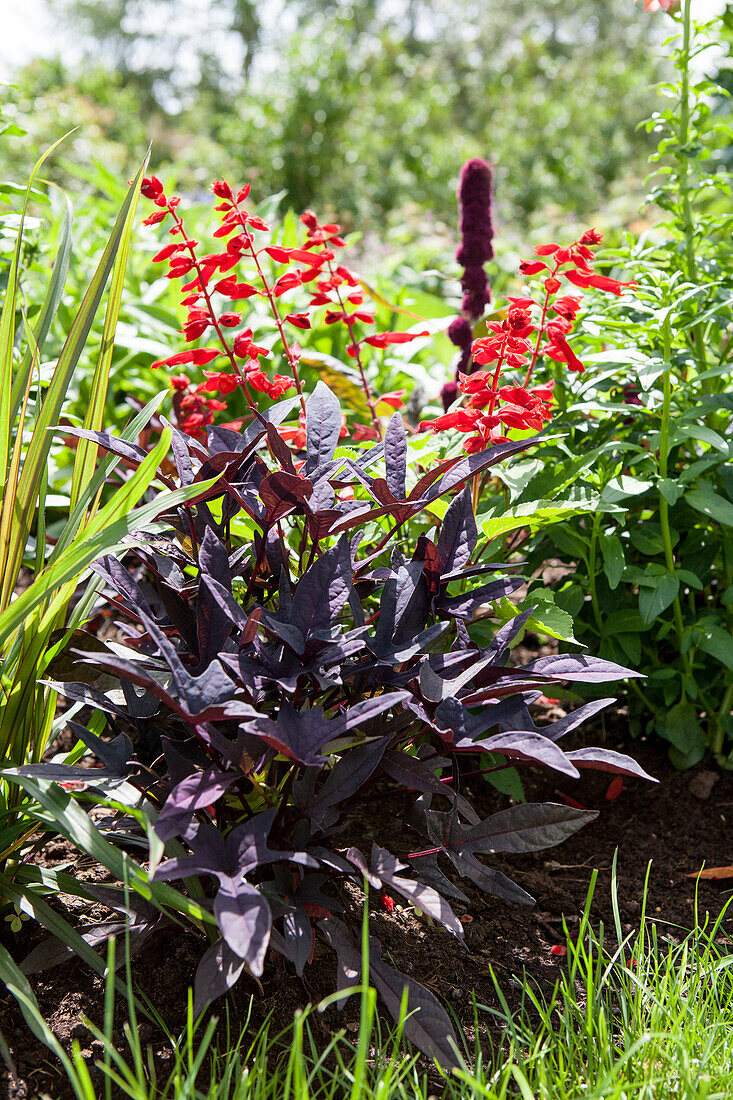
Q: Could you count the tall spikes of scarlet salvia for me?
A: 5